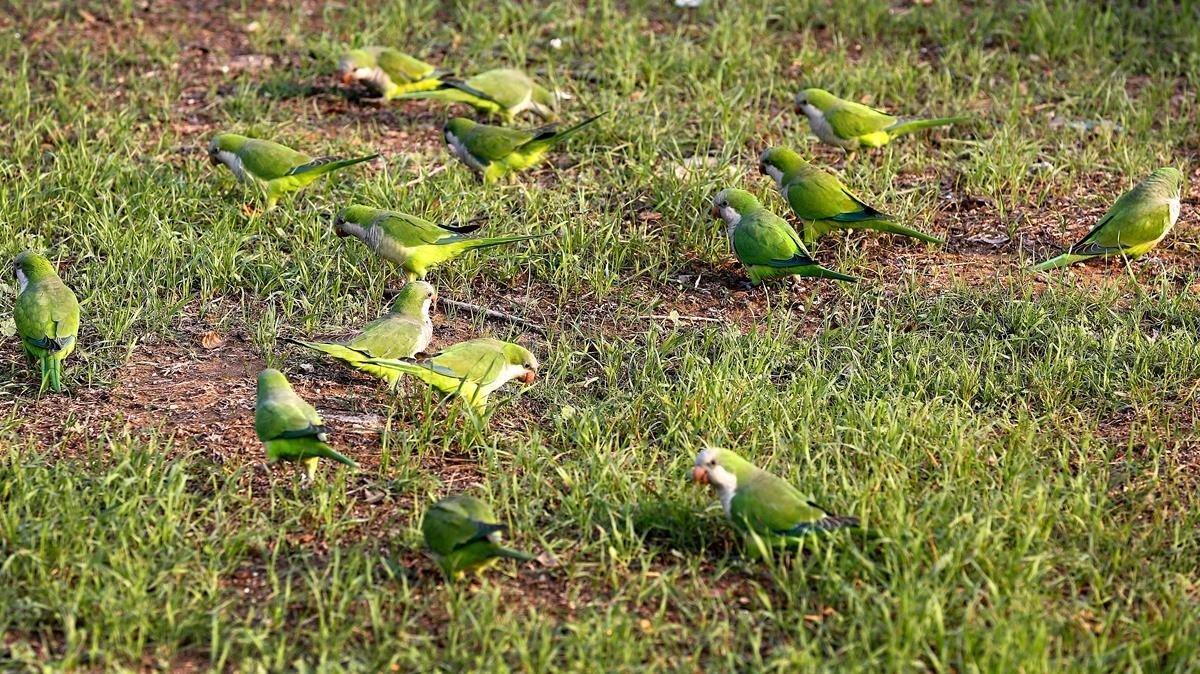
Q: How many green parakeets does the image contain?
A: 15